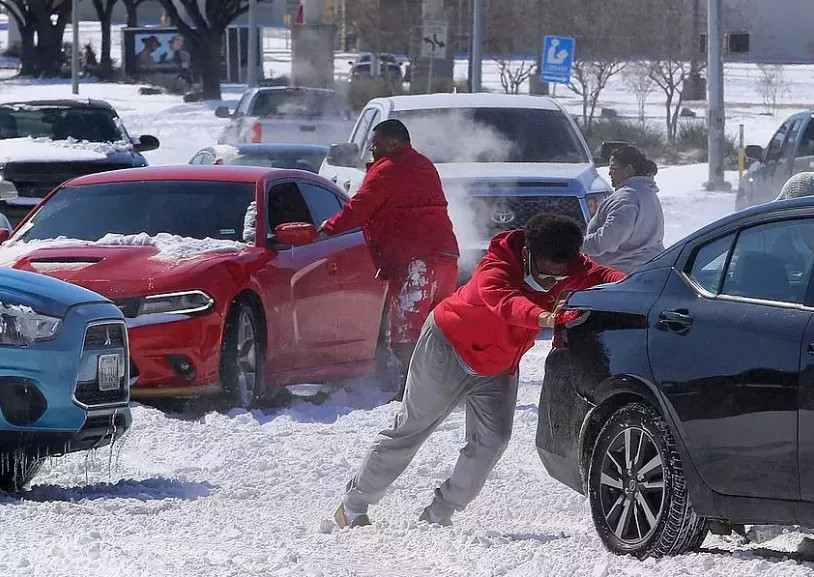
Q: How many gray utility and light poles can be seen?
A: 4